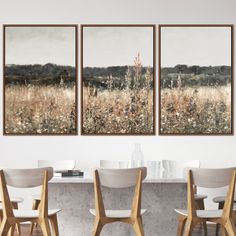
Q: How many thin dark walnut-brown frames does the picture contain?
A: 3